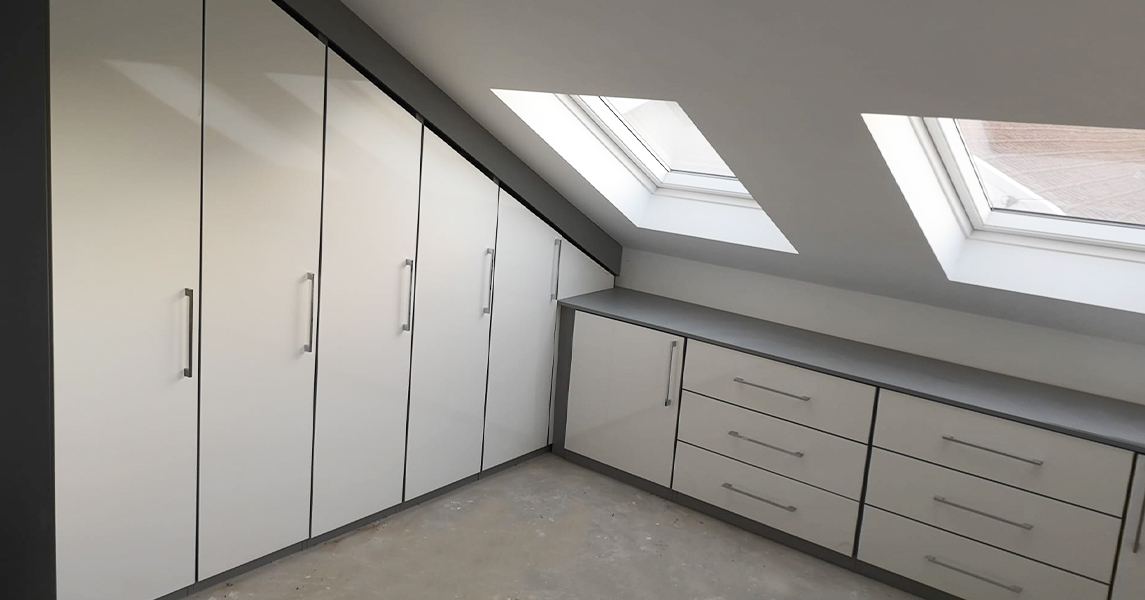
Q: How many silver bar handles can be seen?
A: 13